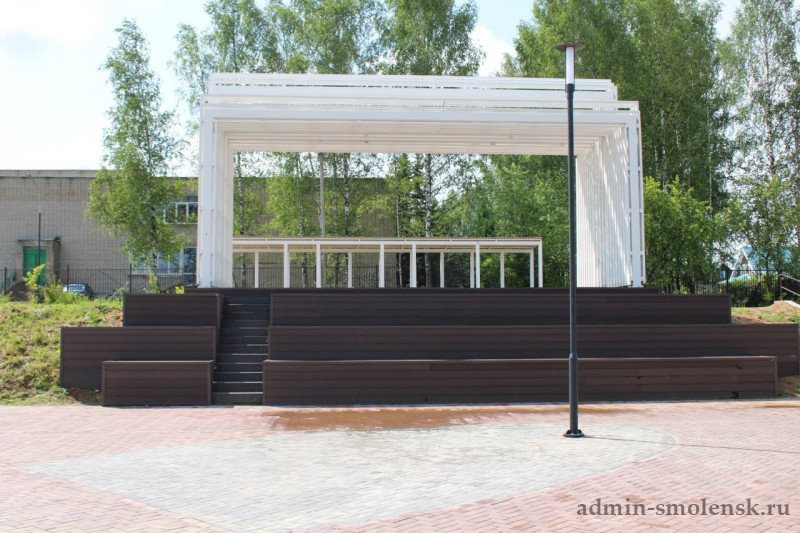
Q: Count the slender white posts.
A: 12